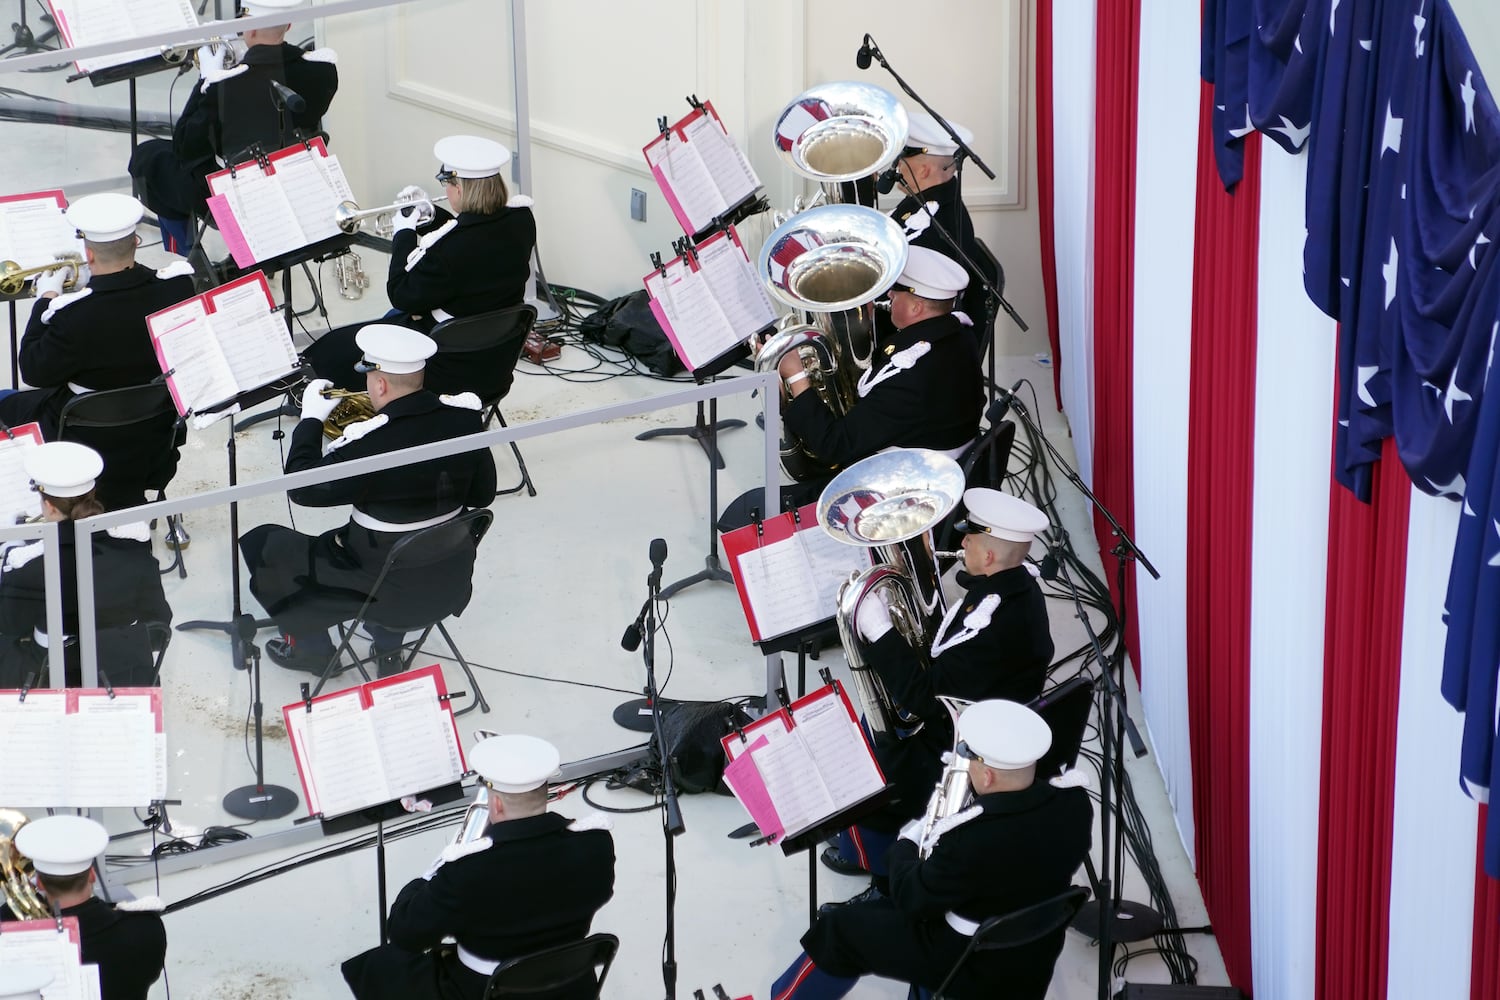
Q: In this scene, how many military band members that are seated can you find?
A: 11